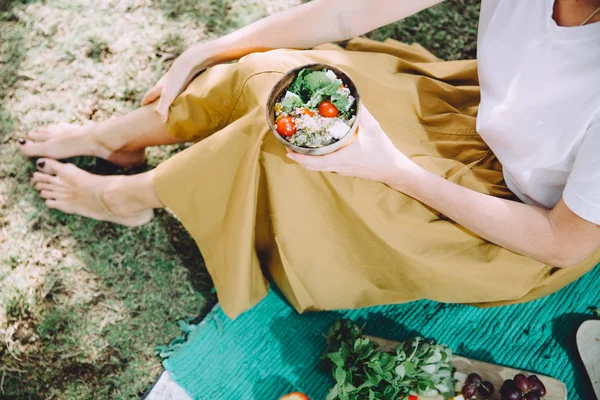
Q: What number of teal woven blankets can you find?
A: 1